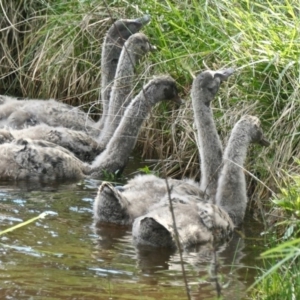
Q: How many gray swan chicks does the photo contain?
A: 5